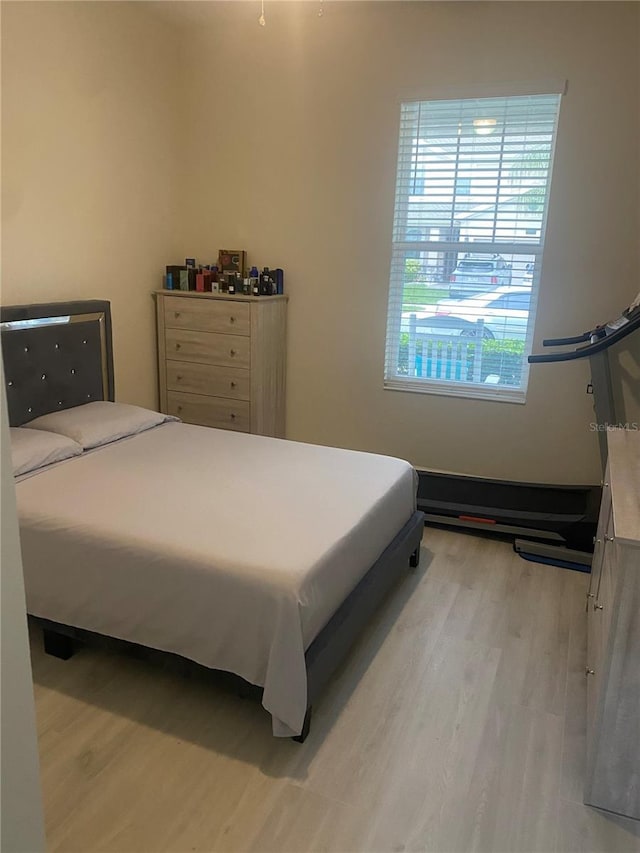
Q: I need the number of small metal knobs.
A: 14